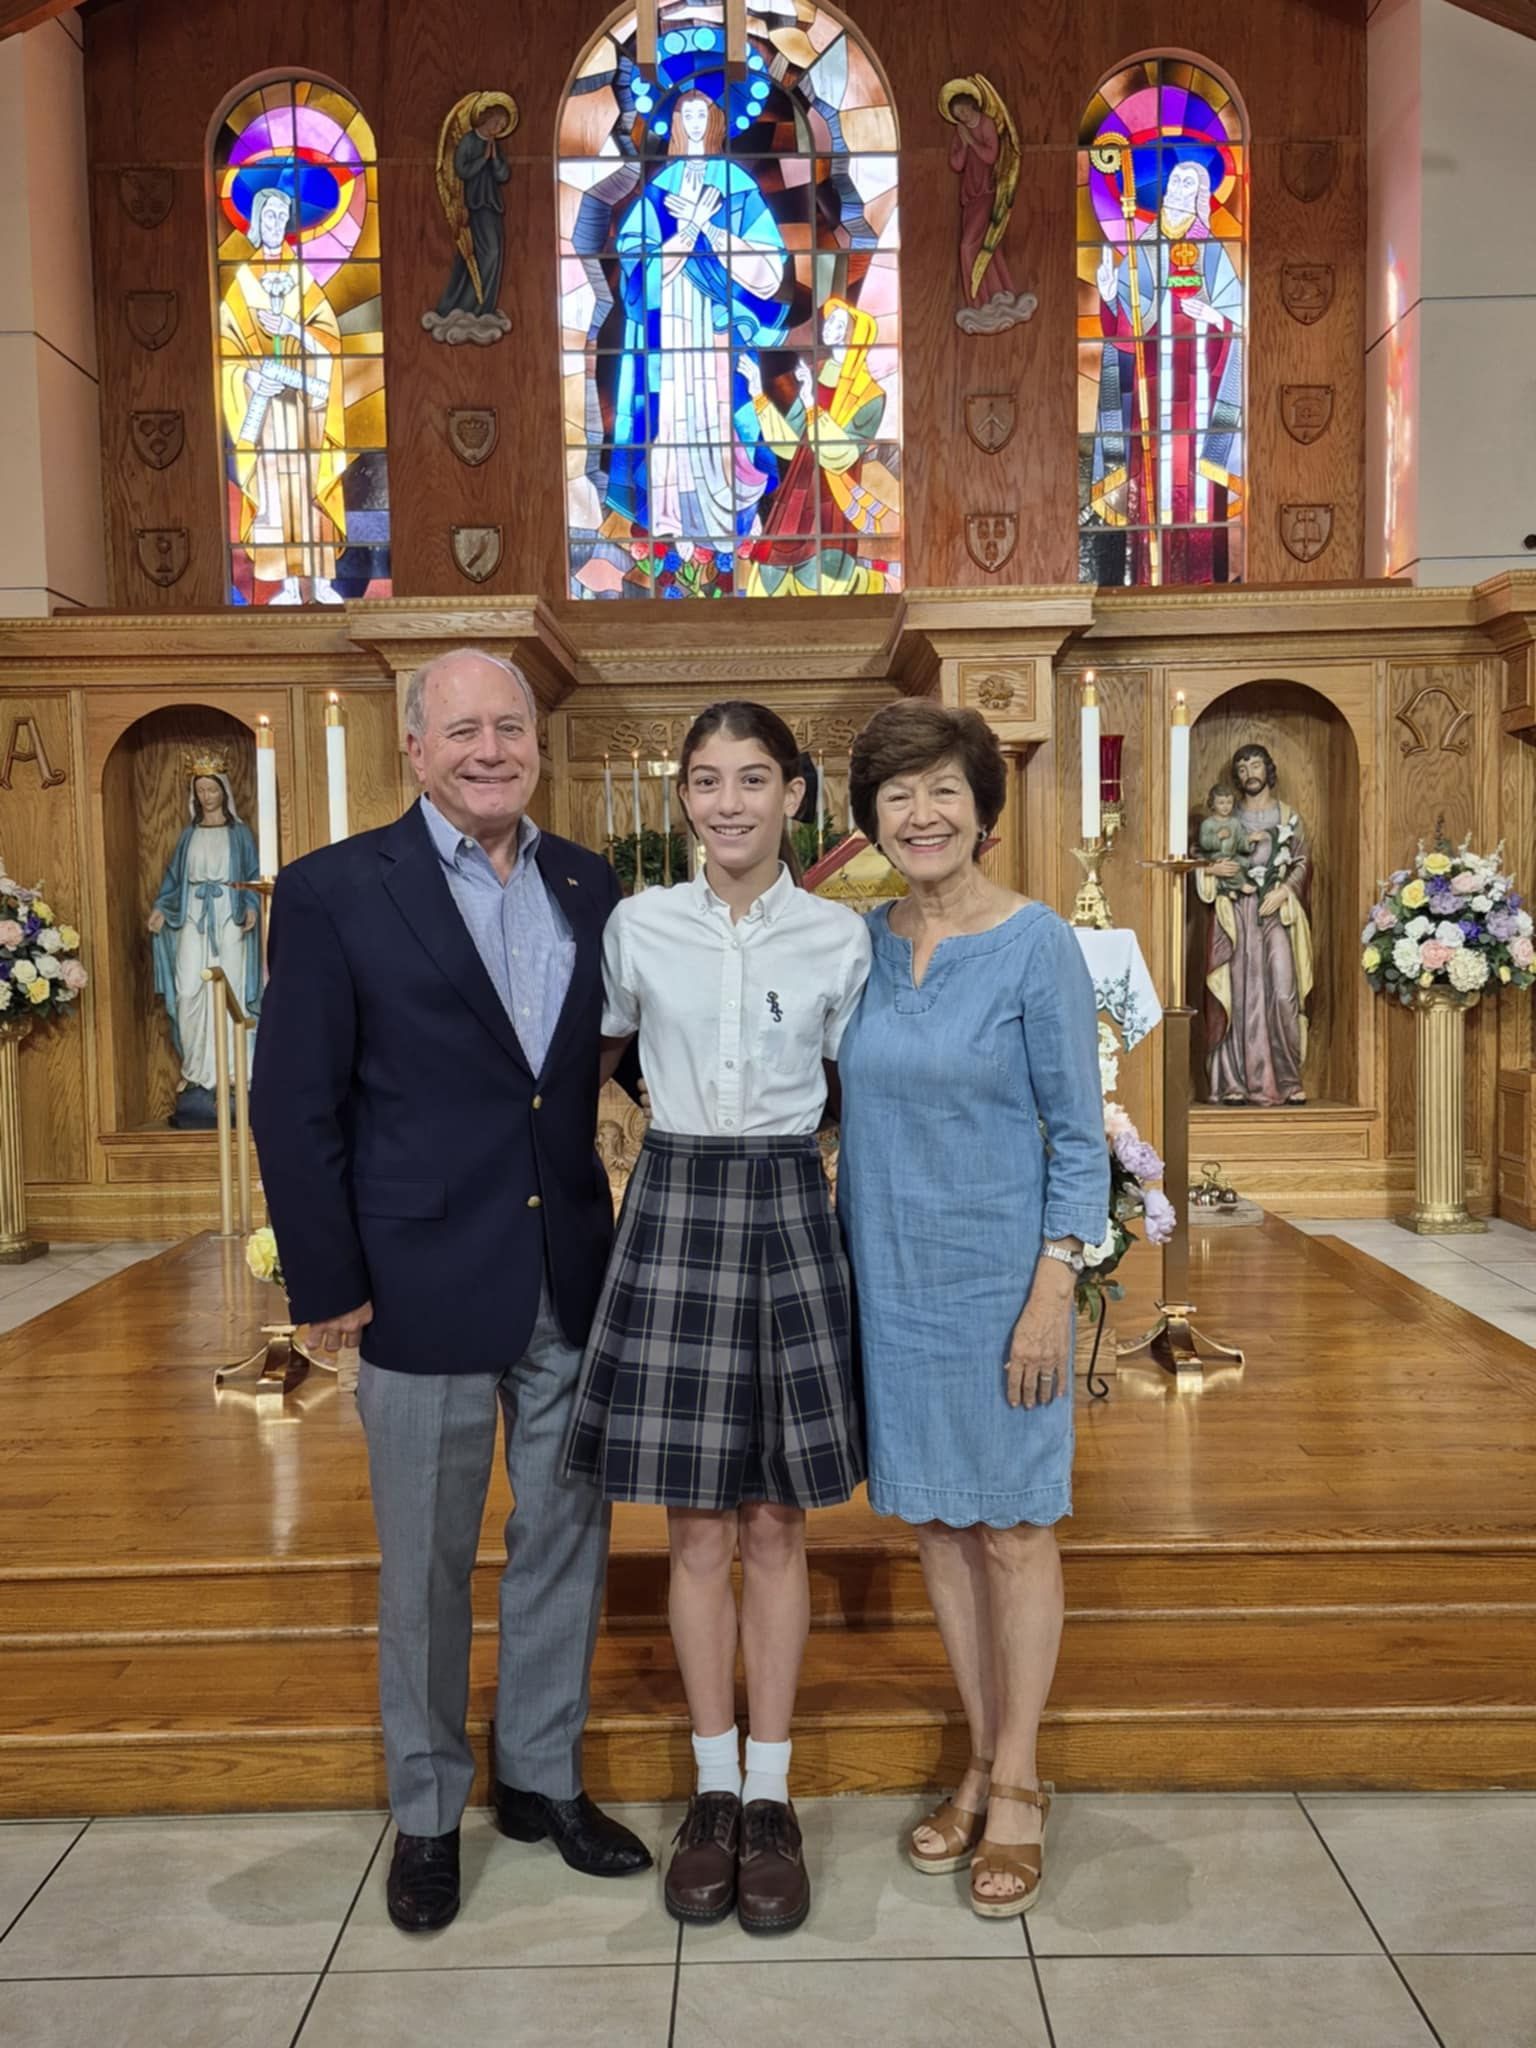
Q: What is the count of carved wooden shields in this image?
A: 12